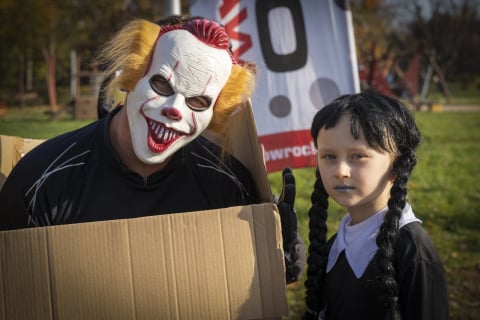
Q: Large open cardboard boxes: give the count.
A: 1